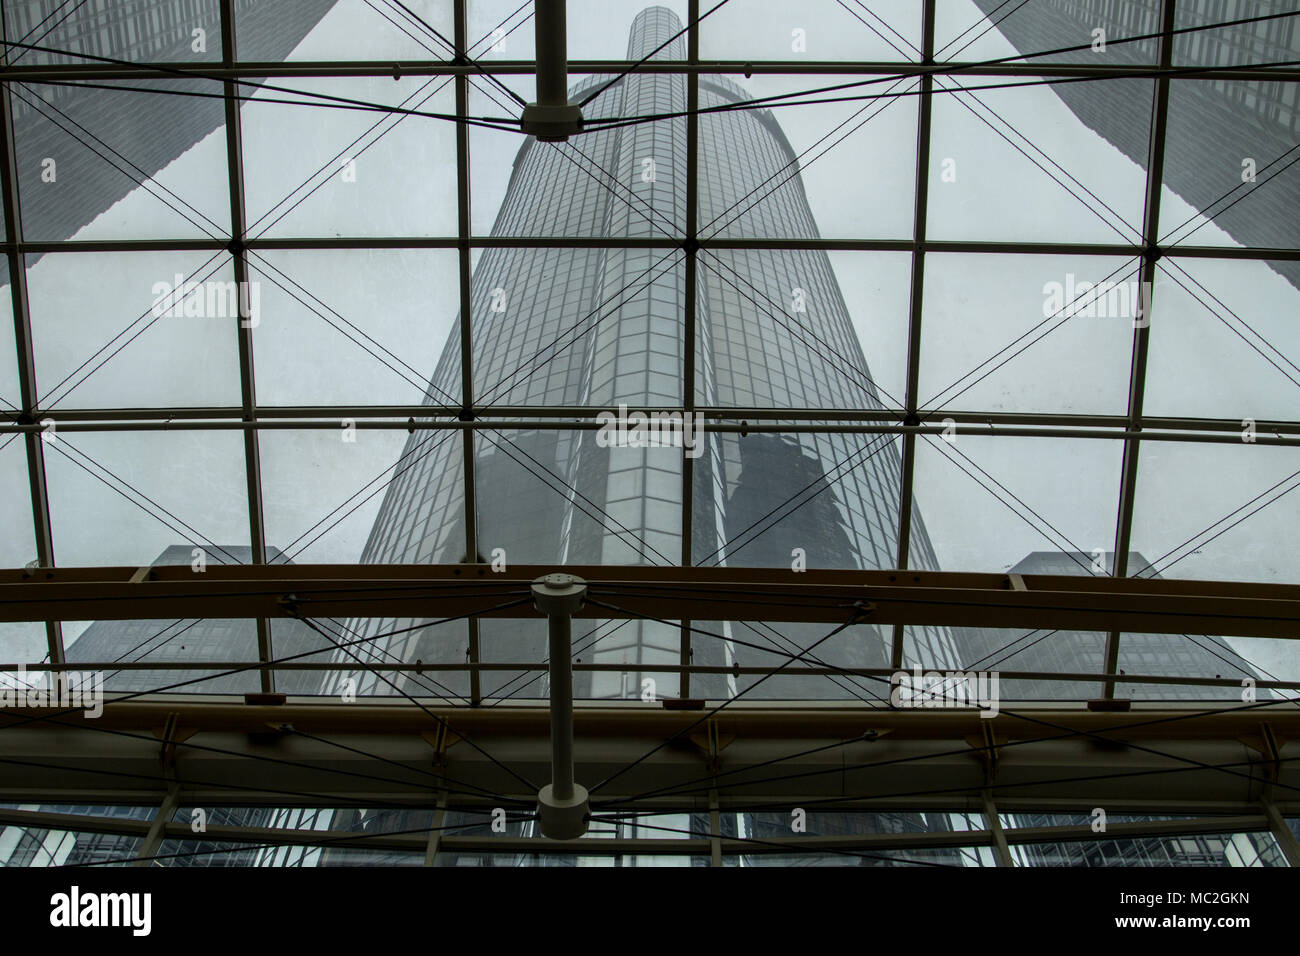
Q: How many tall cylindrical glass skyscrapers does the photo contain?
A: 1